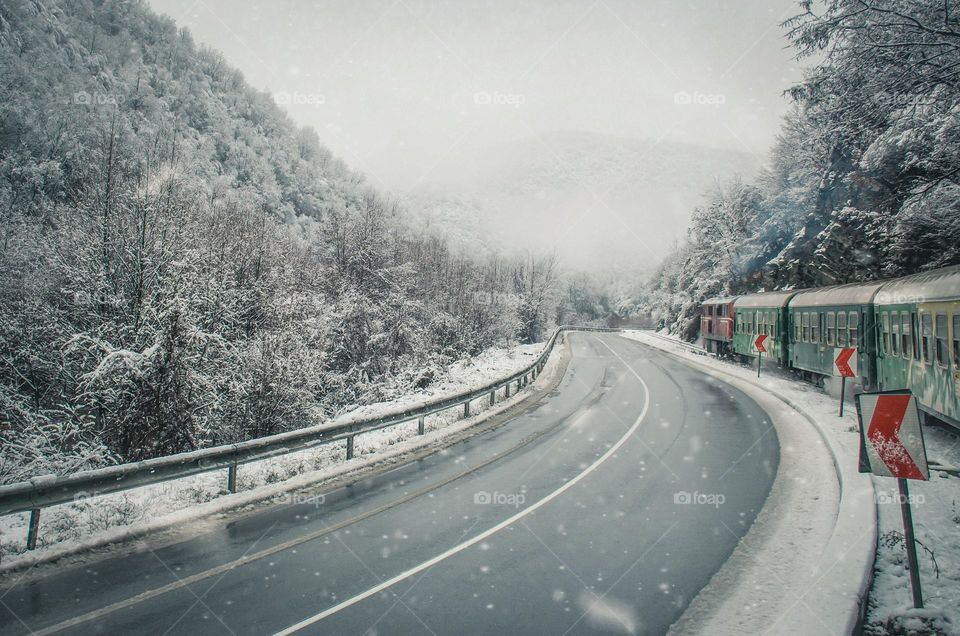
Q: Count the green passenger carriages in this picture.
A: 3